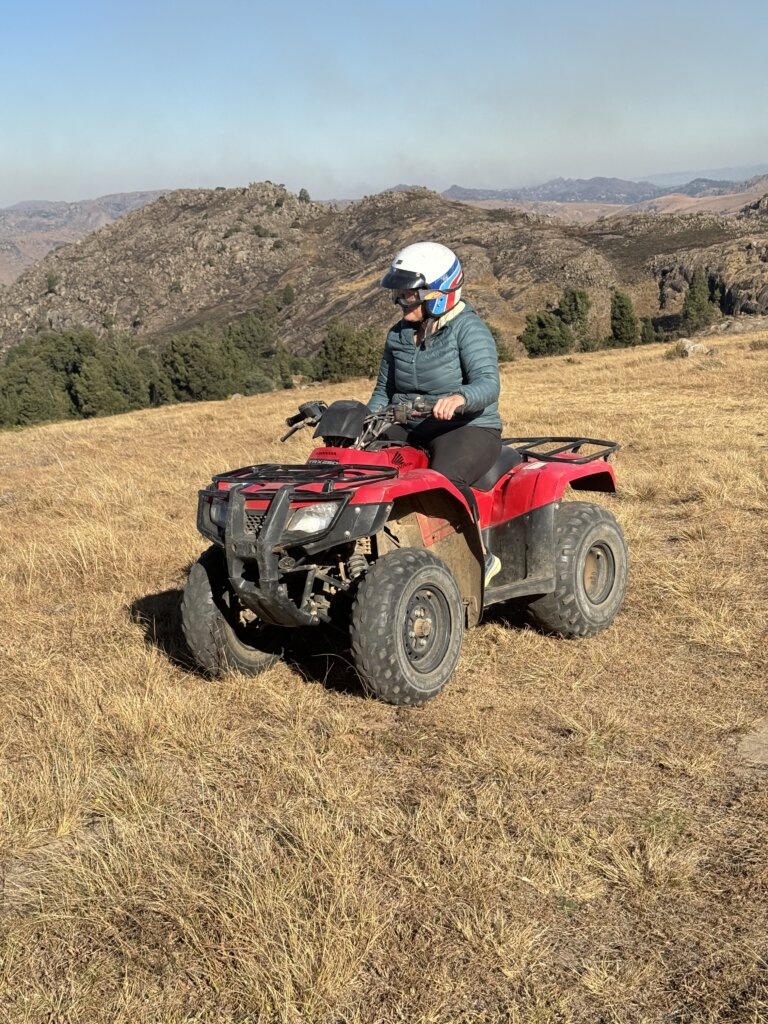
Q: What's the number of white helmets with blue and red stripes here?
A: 1